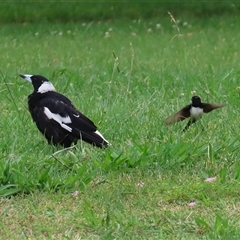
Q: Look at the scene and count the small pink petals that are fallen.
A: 4